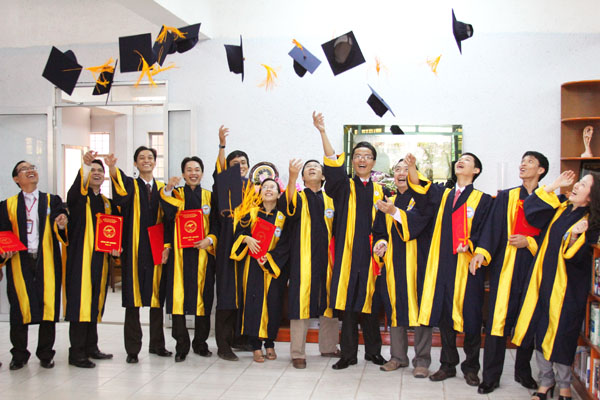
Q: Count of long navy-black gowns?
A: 12